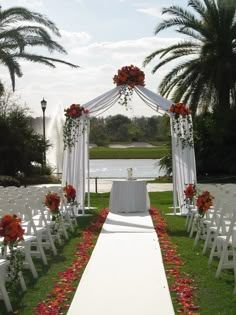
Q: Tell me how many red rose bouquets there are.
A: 8